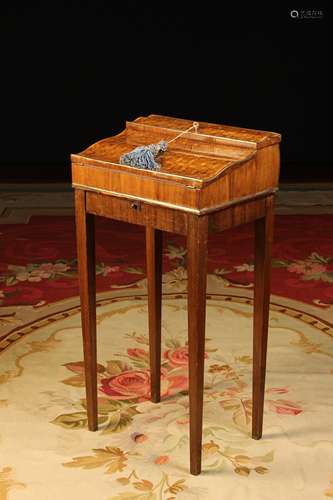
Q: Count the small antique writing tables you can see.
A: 1